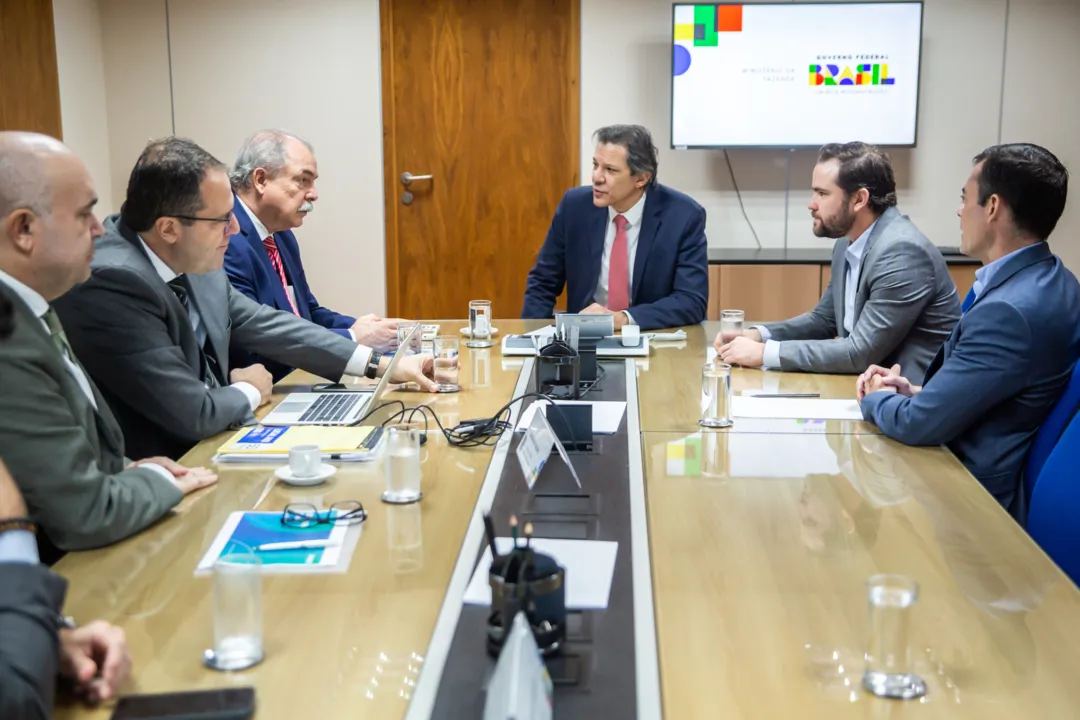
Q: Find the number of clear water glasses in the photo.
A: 8